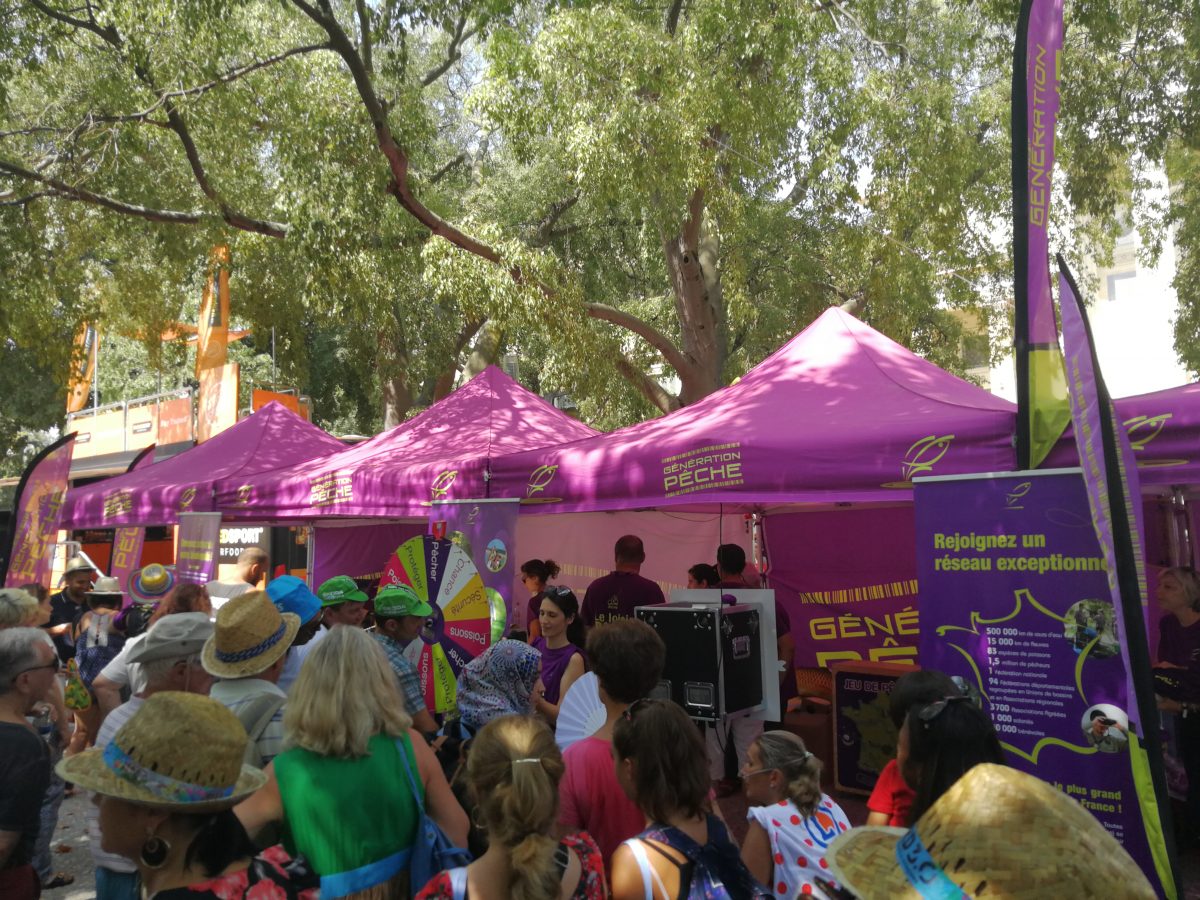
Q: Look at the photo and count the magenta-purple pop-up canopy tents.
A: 4